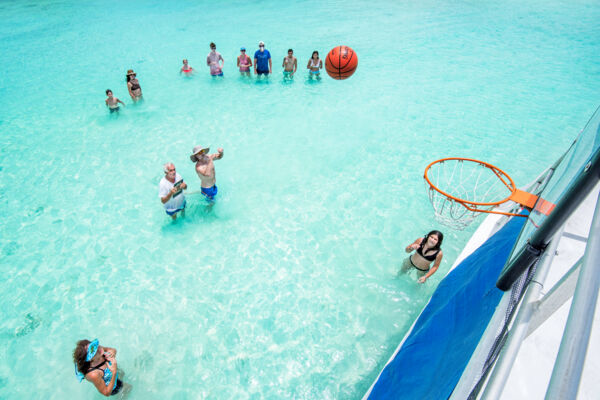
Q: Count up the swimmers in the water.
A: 12